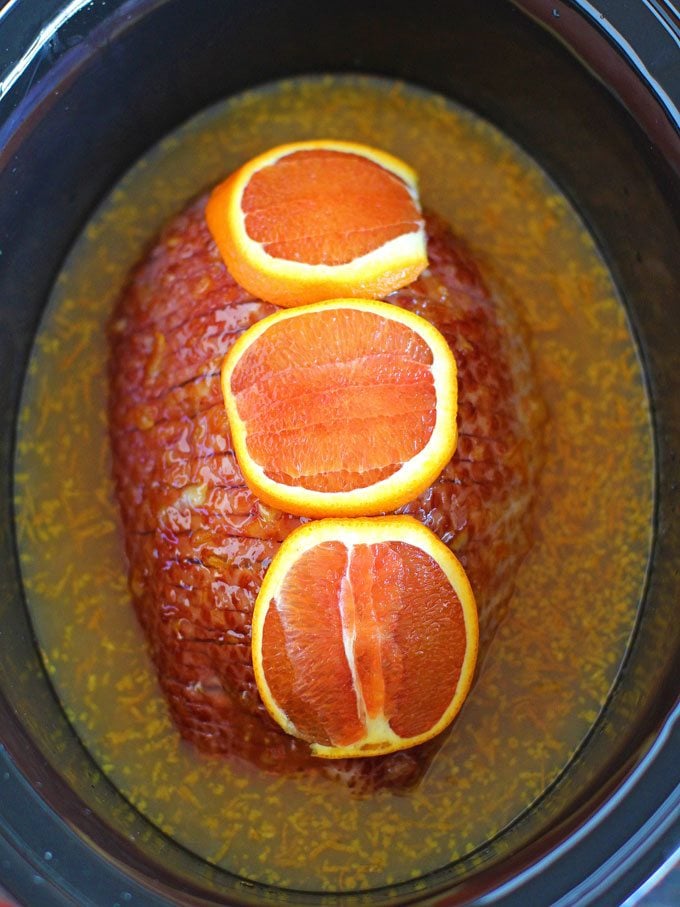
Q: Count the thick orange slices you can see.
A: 3